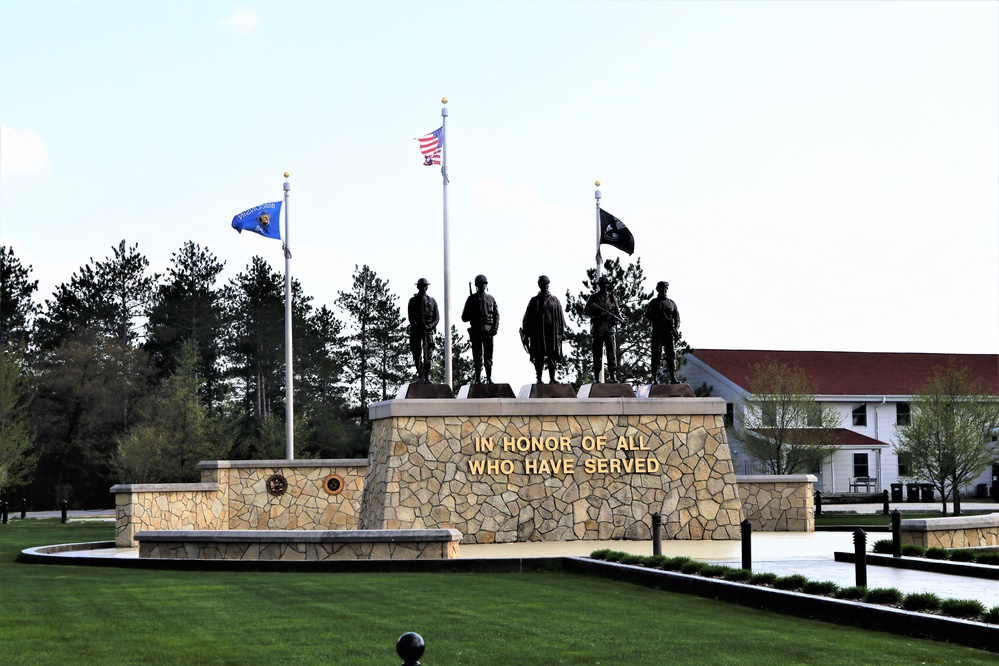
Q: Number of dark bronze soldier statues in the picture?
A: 5